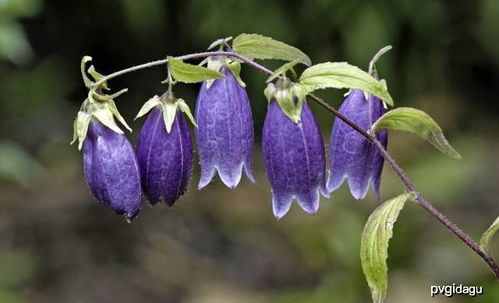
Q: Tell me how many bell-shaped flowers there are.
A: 5